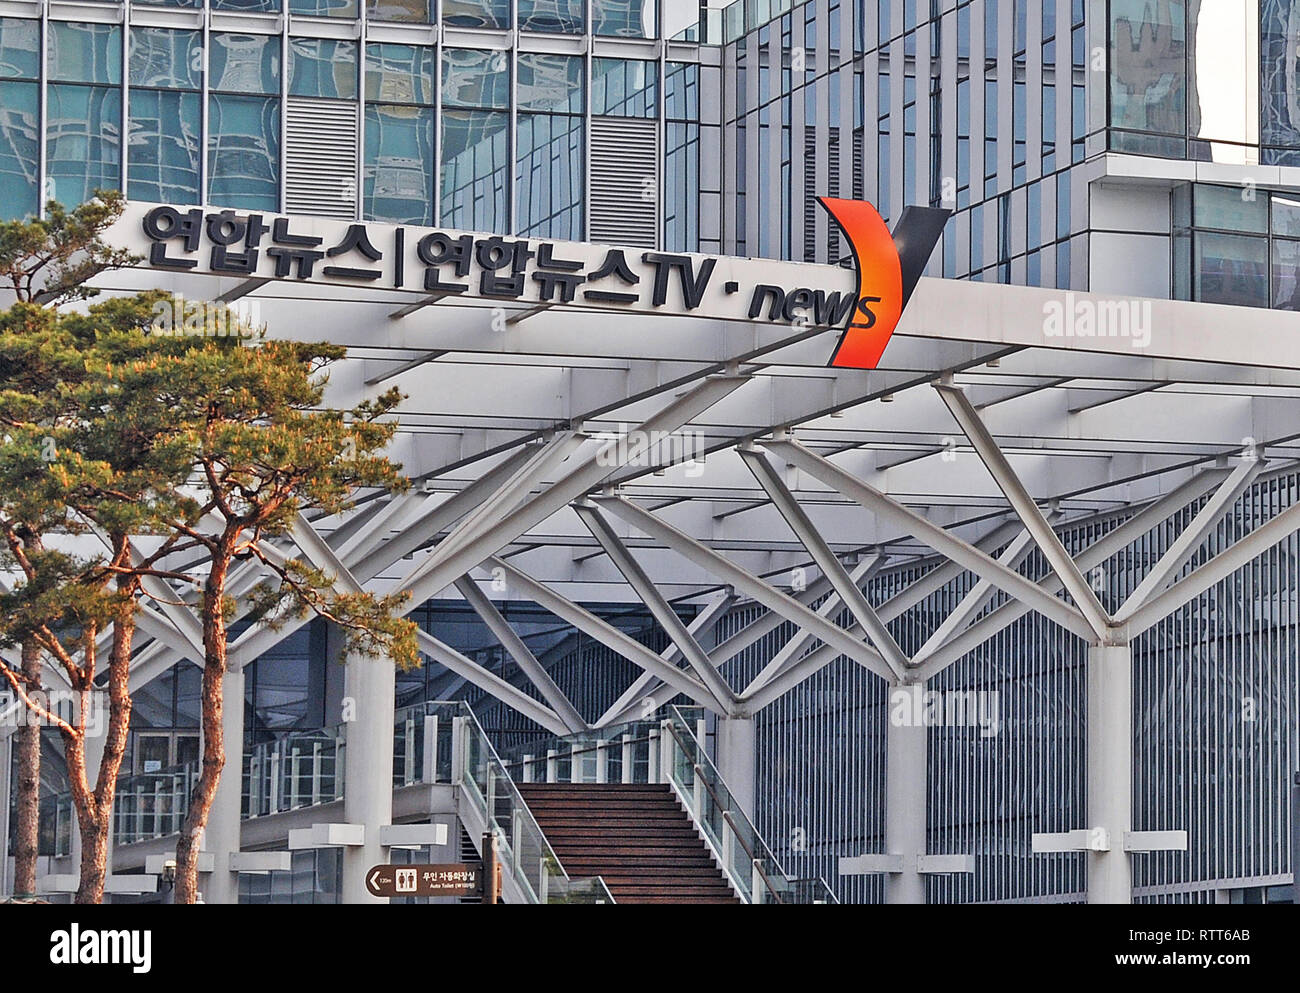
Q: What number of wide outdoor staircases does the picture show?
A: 1